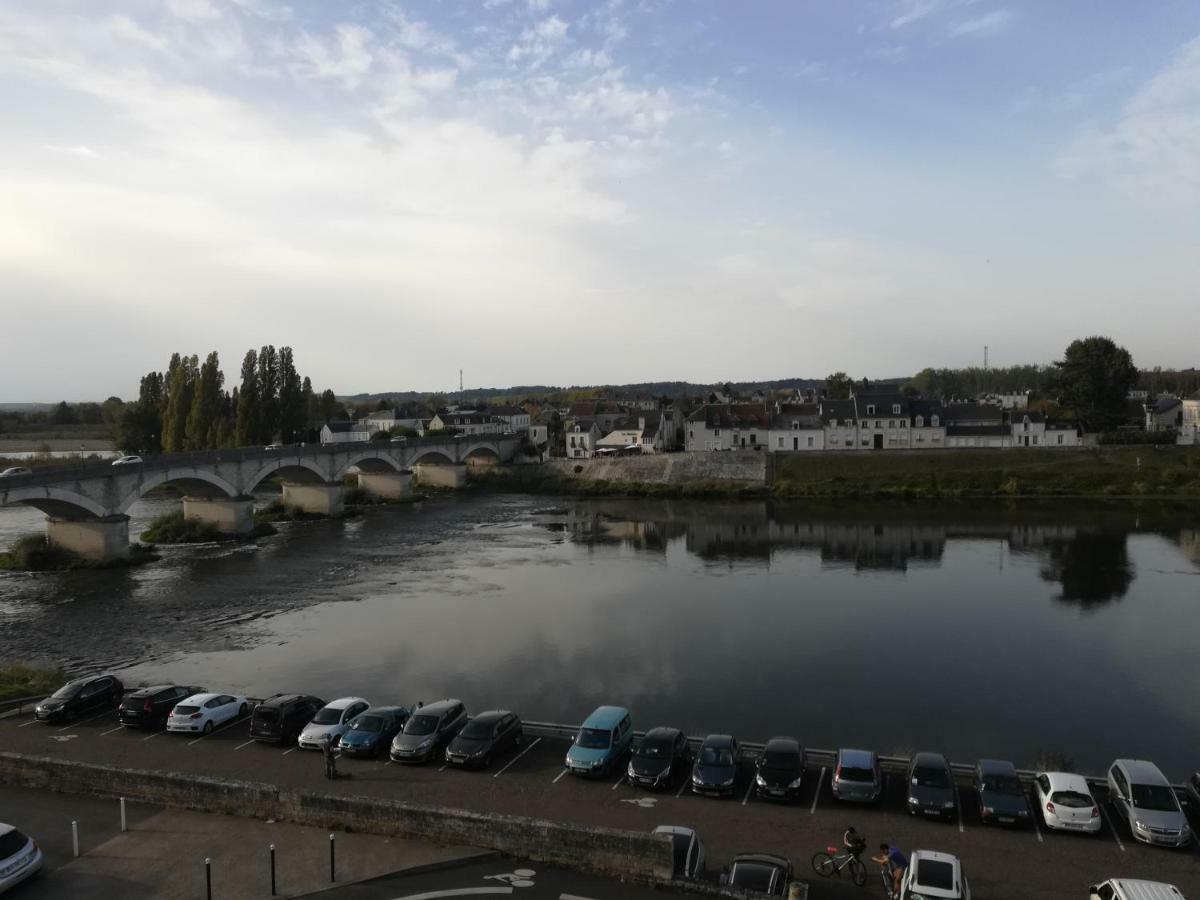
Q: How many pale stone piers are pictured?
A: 5